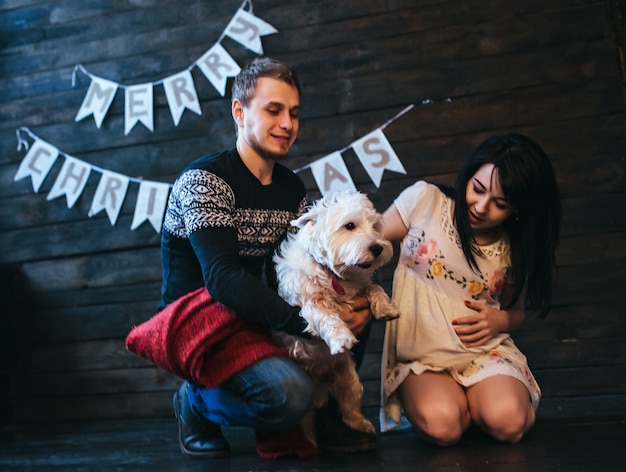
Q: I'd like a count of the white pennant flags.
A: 11